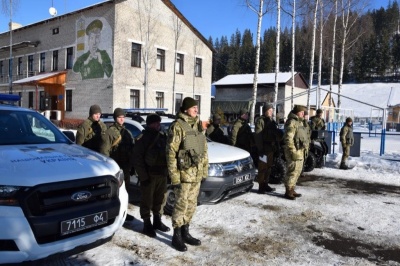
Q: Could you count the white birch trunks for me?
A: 7